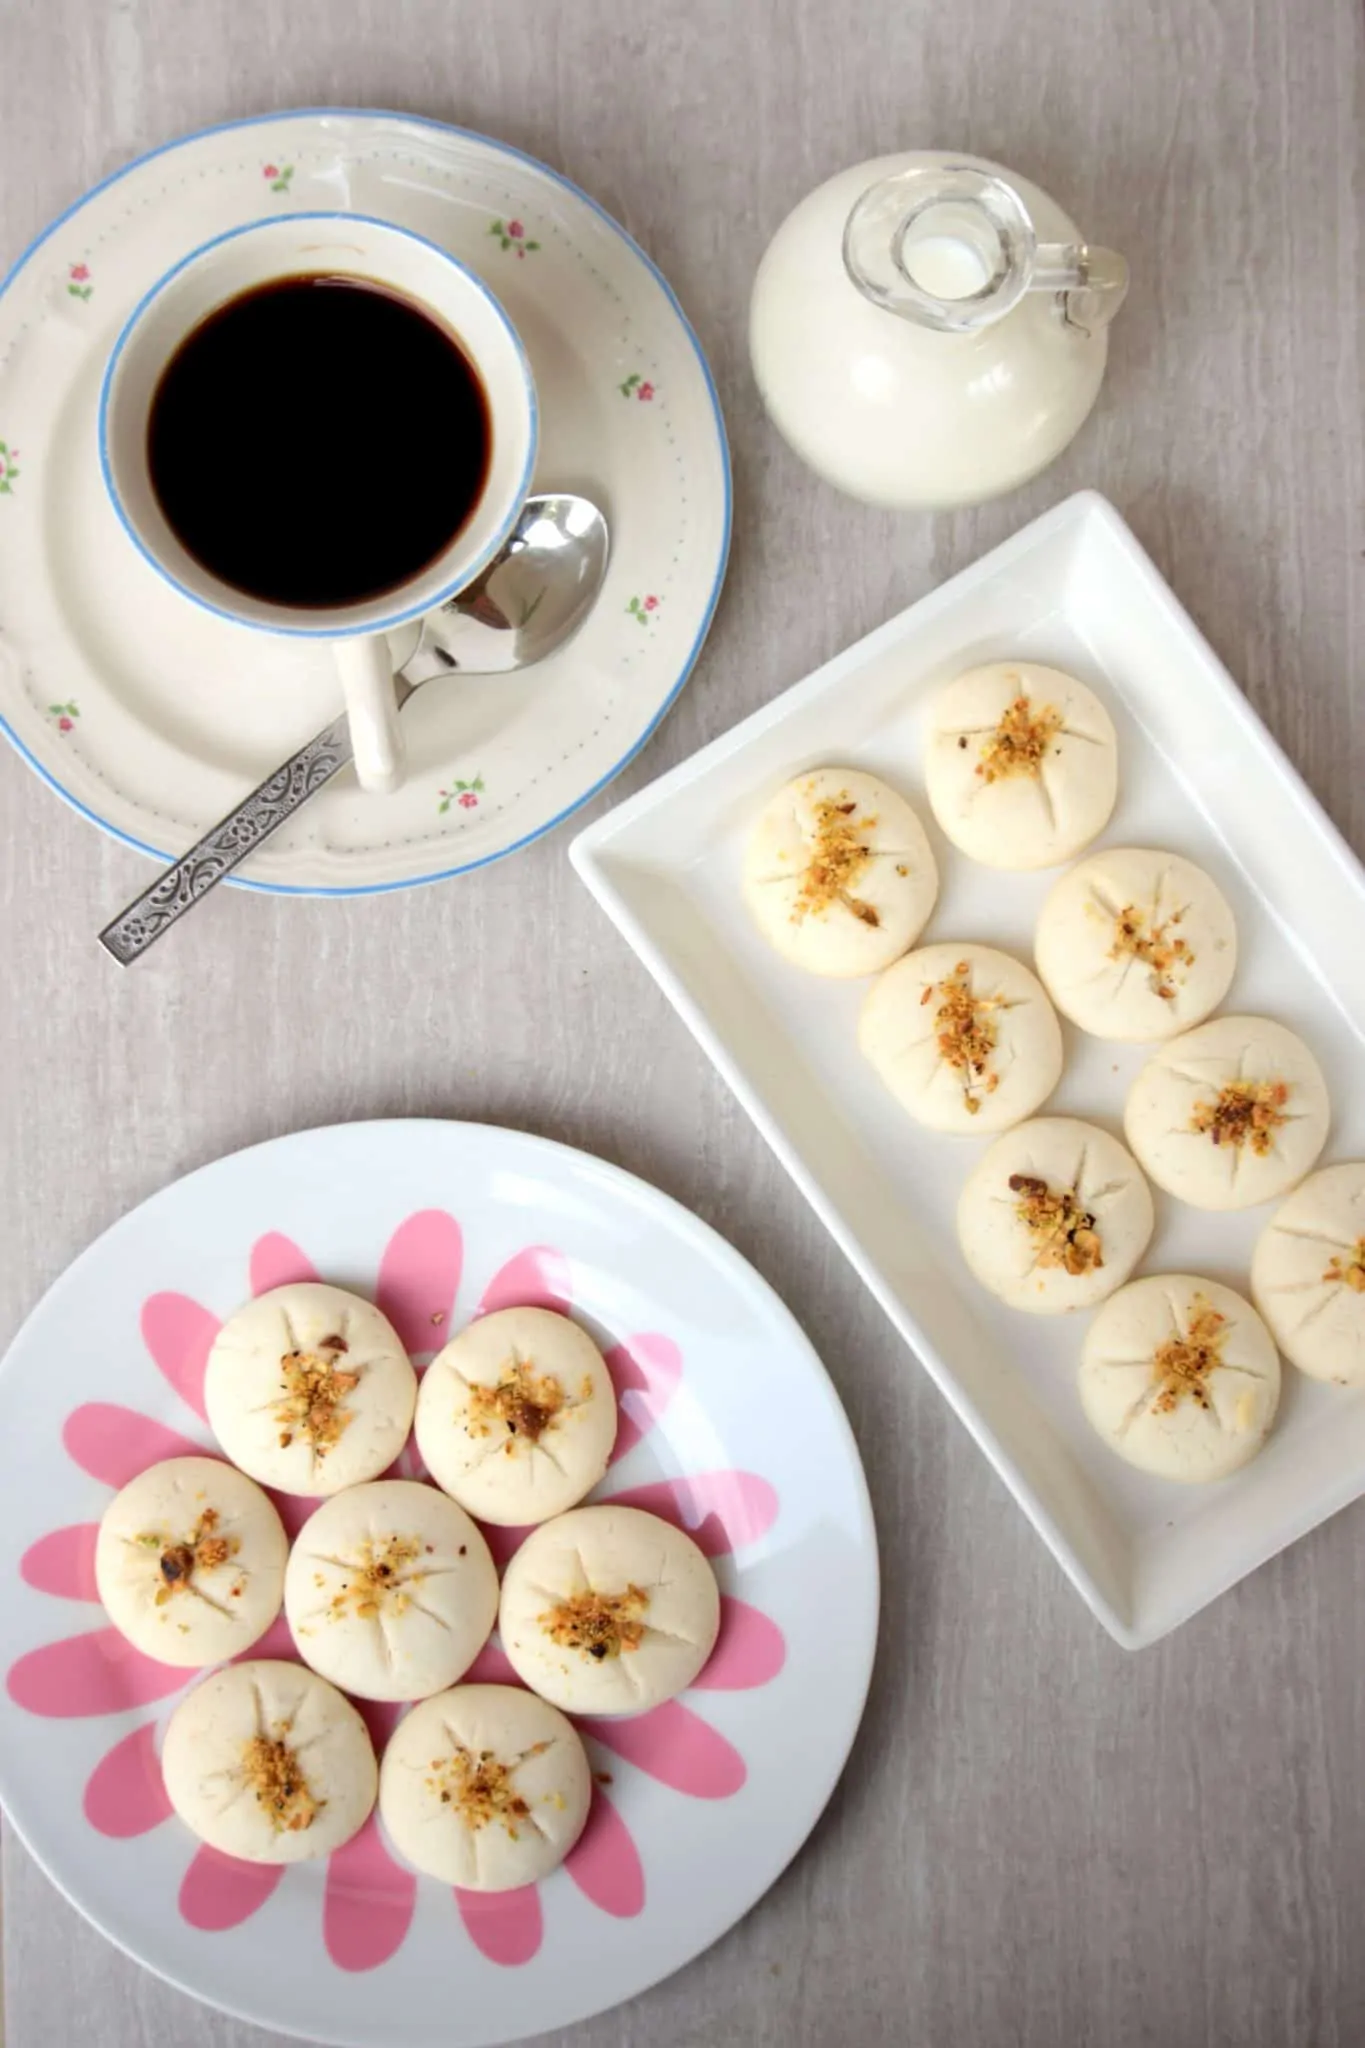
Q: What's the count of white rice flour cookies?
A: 15